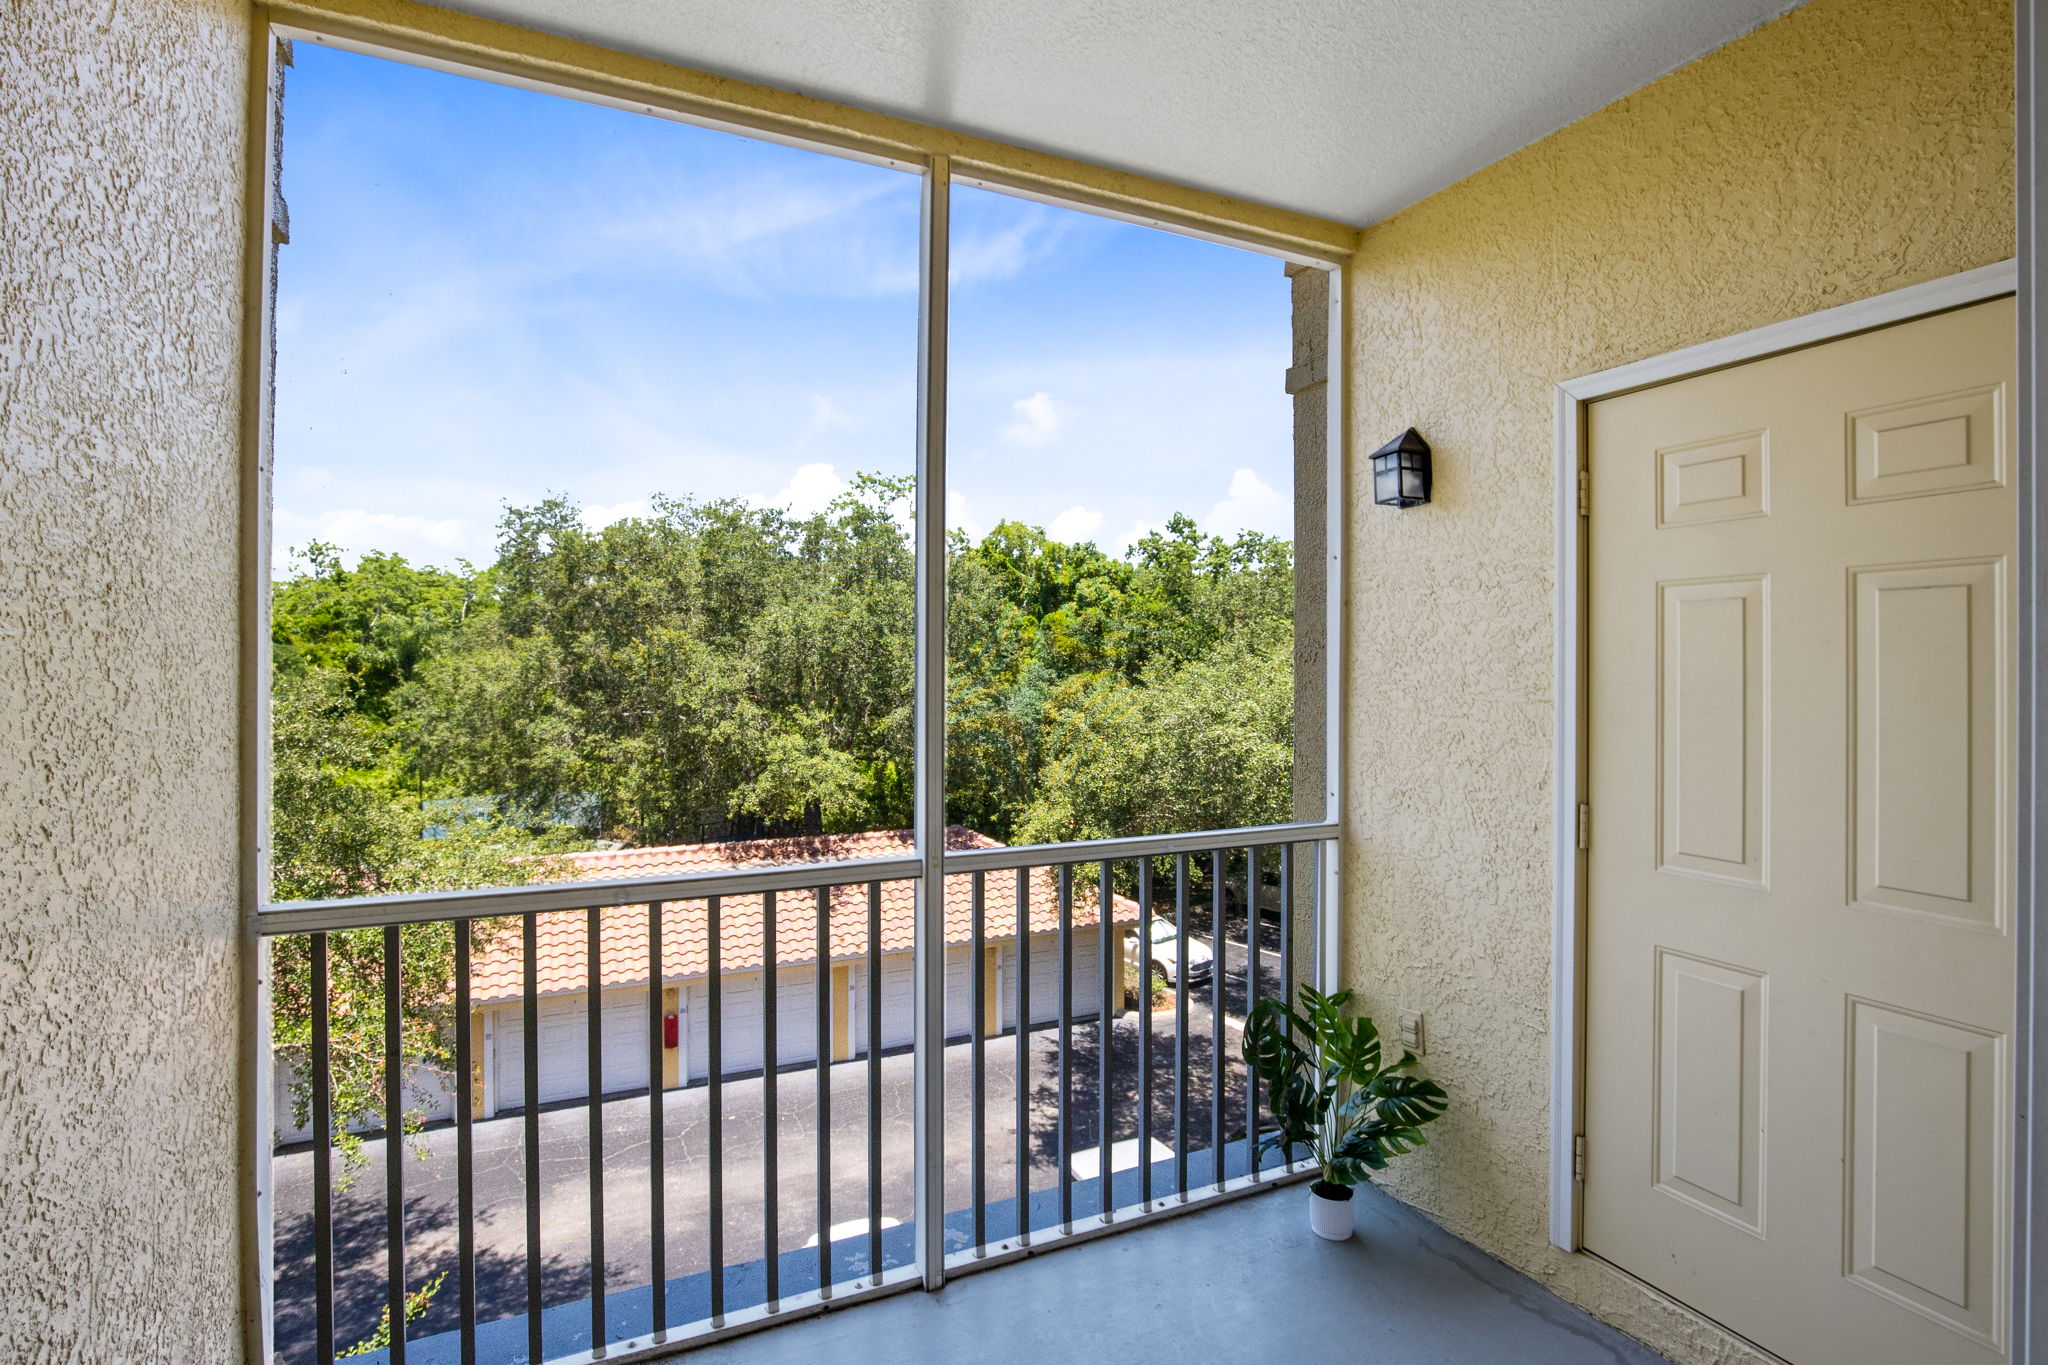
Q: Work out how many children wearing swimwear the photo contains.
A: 0